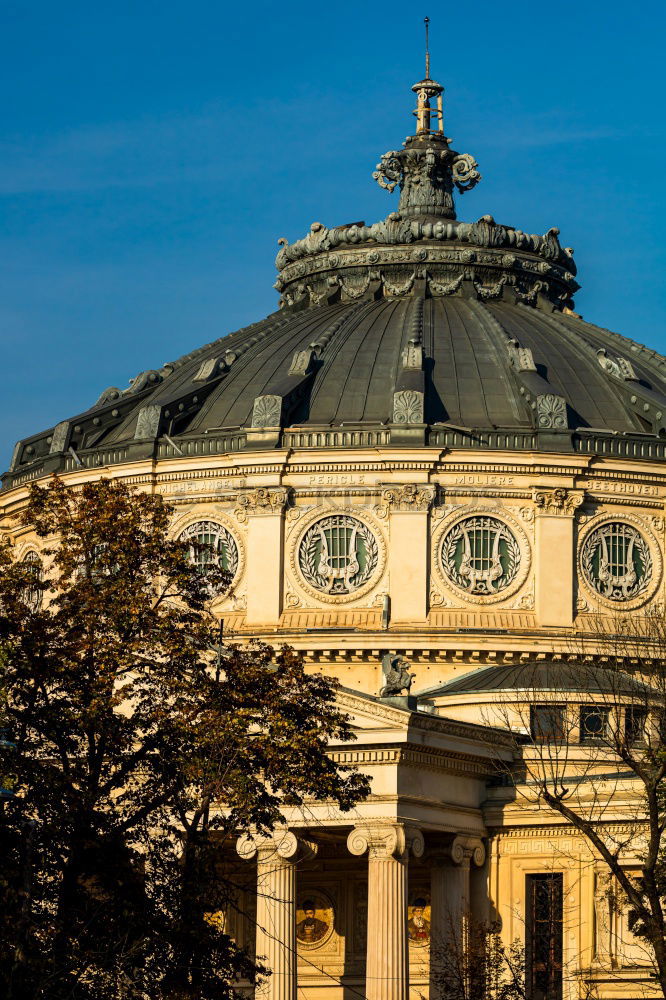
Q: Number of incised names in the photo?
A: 4